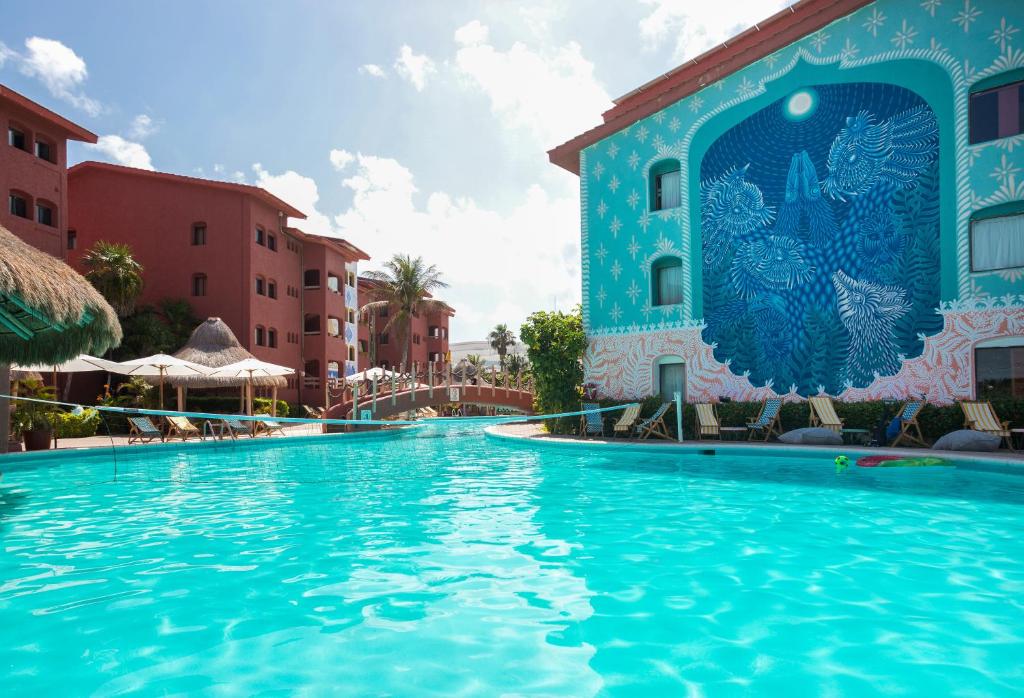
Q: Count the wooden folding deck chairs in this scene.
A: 12